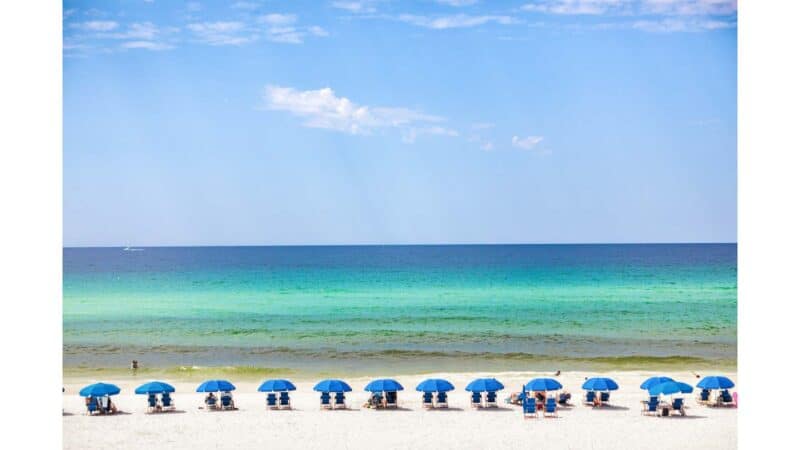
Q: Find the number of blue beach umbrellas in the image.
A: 13